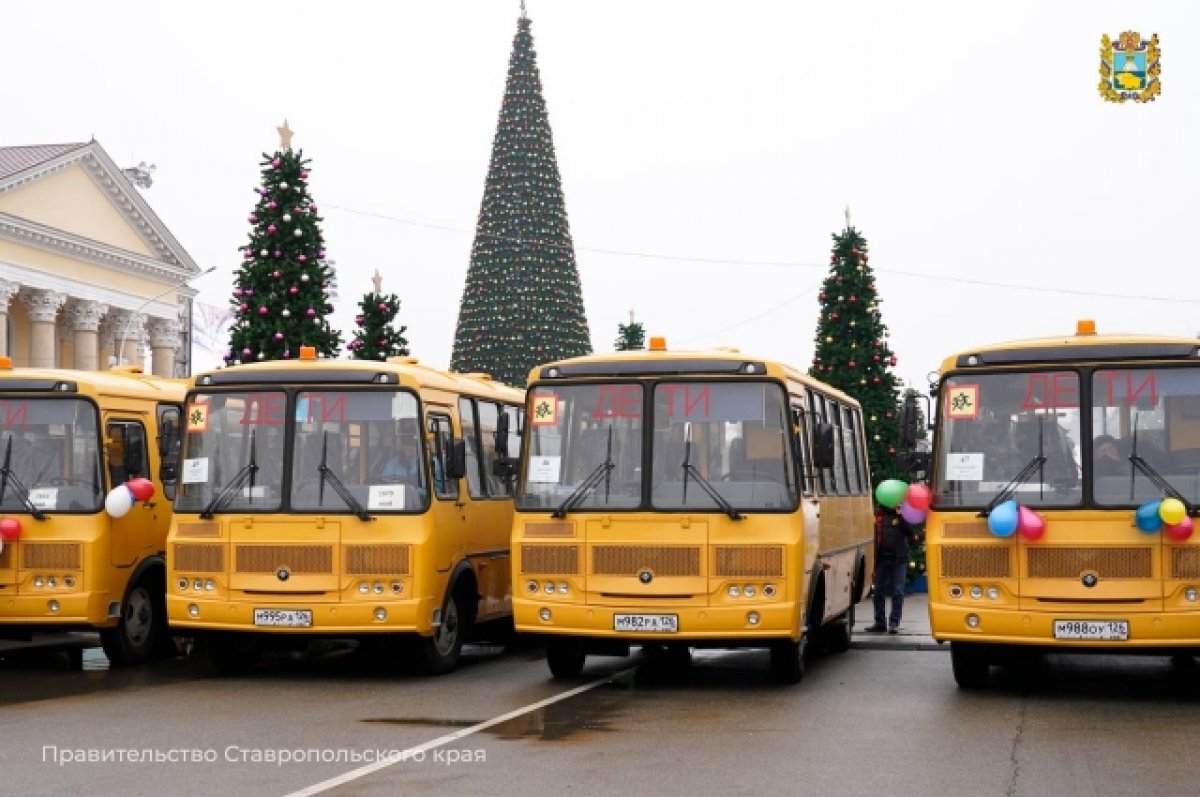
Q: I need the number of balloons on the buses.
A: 11